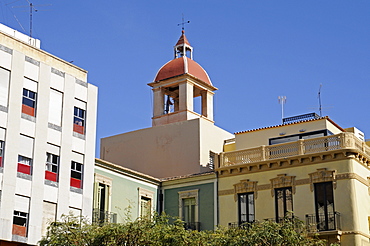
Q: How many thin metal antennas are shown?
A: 3